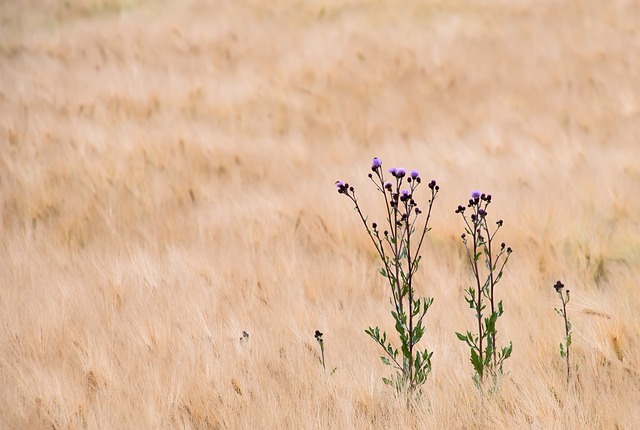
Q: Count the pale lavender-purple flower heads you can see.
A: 7